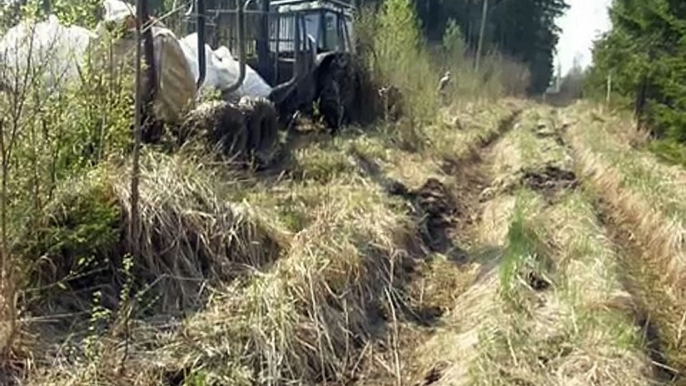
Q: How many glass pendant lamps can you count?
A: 0